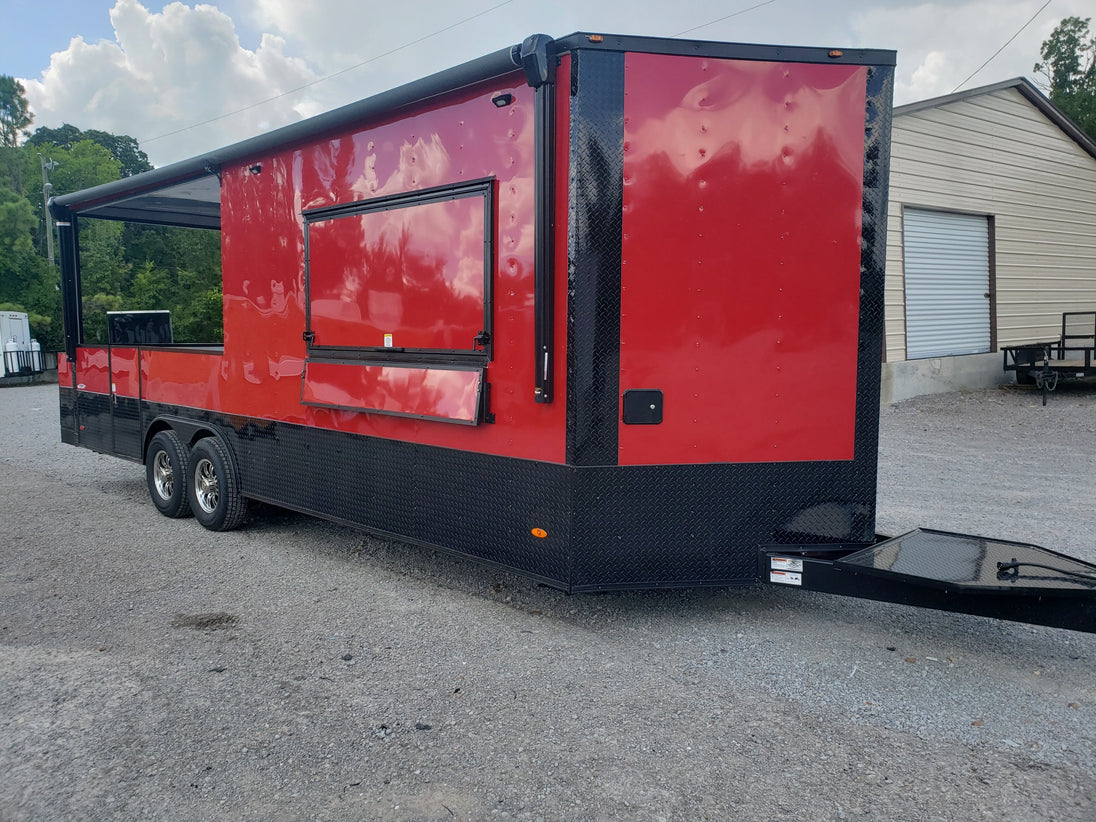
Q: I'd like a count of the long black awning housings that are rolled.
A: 1